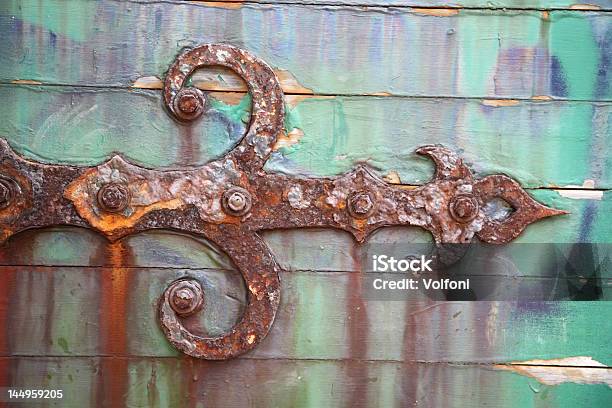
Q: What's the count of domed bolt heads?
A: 7